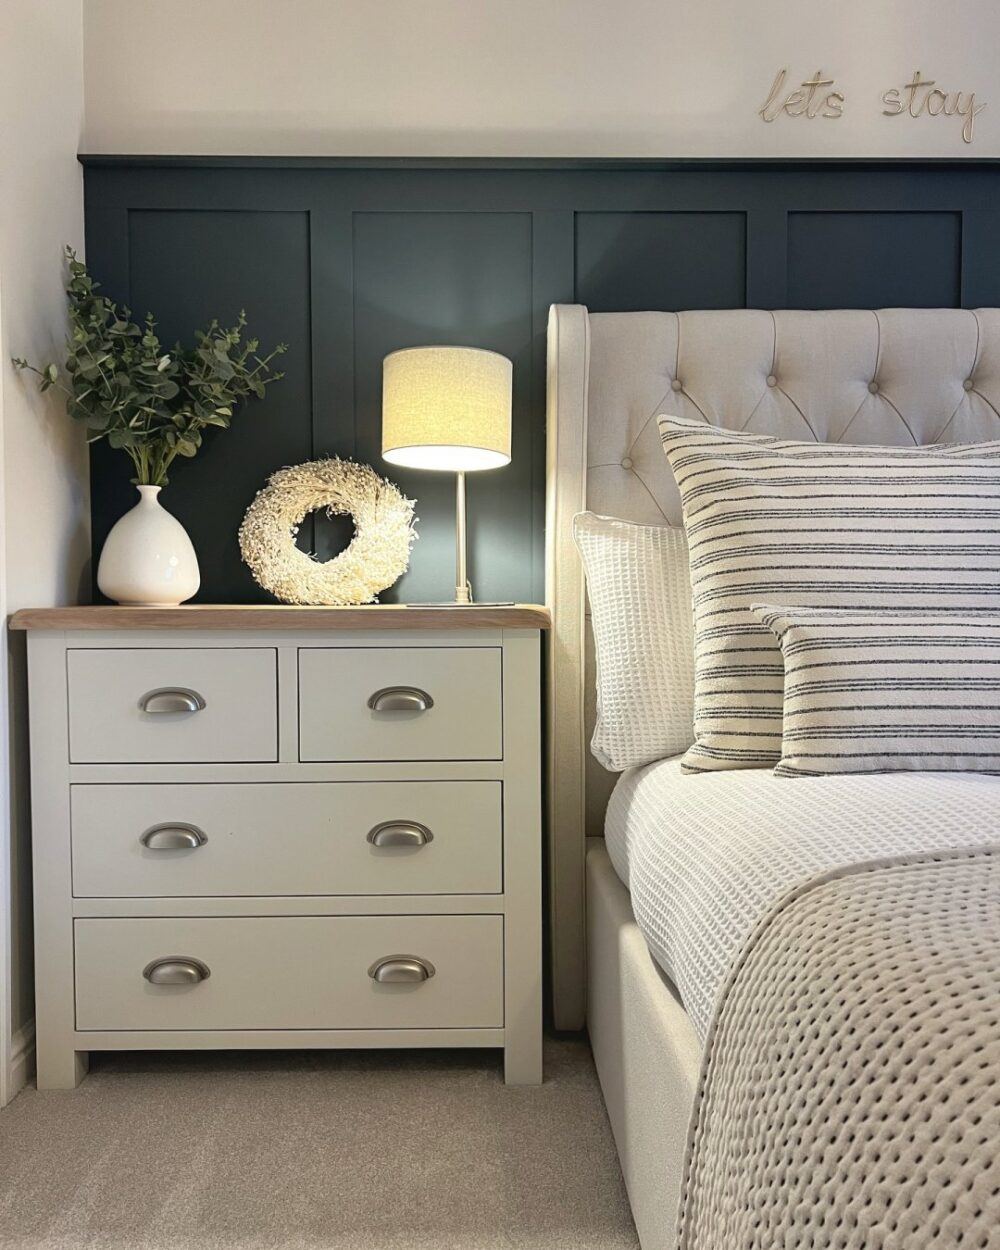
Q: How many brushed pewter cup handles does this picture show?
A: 6